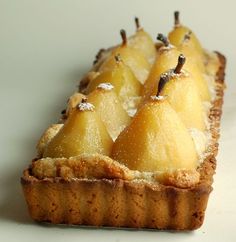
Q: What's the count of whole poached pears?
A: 10